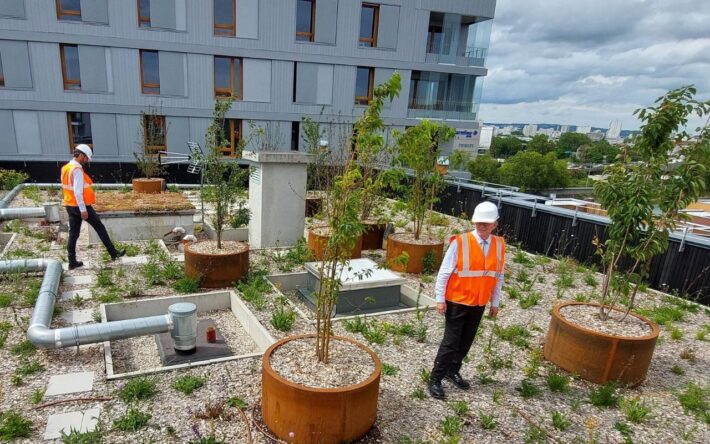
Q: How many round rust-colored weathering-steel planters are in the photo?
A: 8